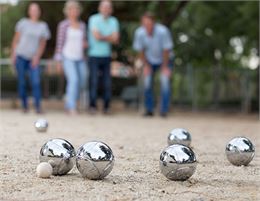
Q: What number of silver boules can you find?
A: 6